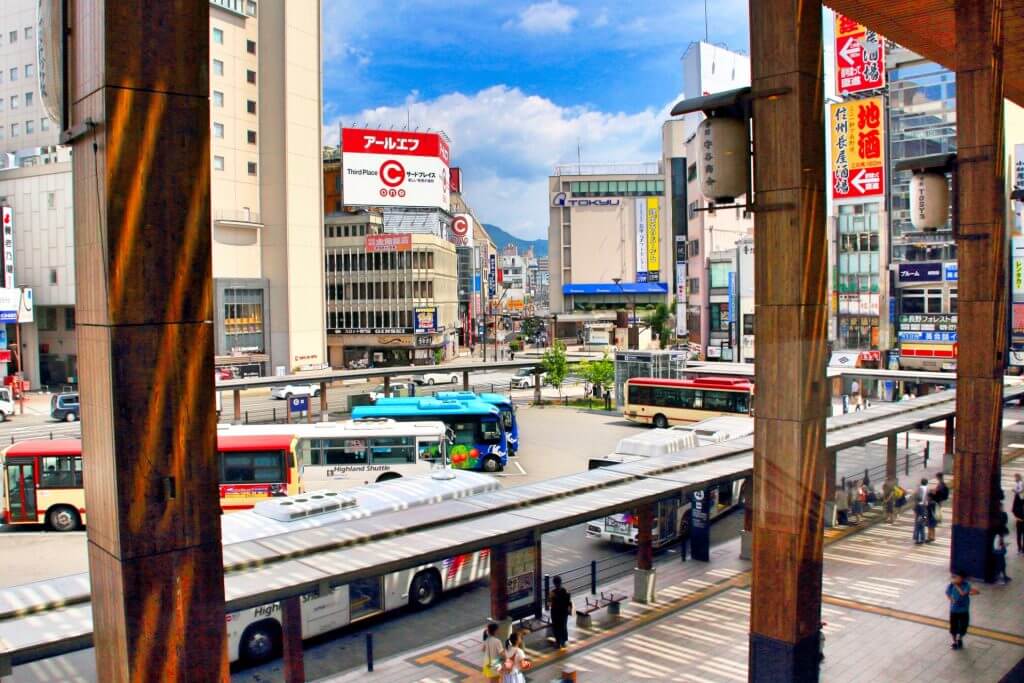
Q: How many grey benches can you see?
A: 2